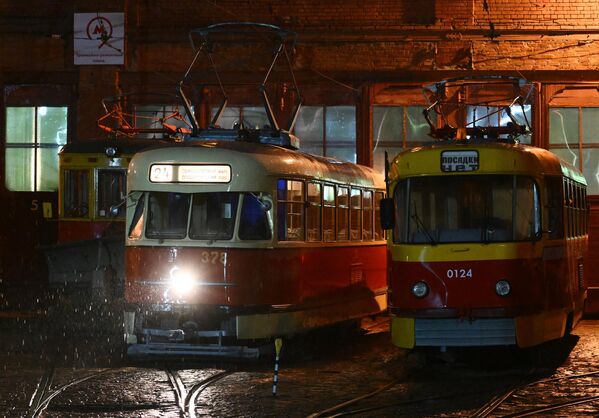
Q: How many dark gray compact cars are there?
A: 0